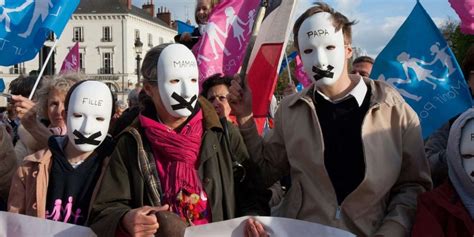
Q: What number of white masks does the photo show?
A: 4